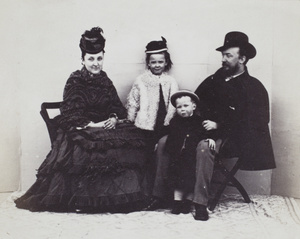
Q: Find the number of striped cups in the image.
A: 0